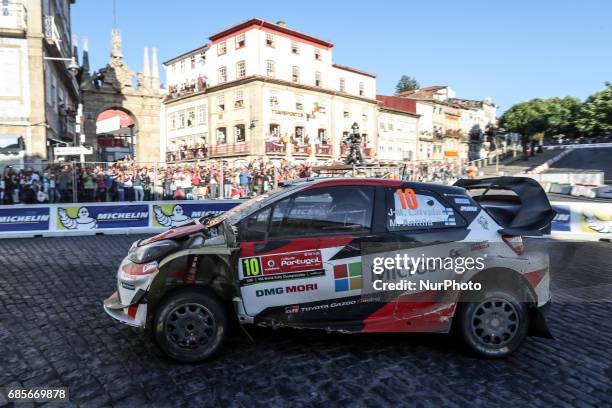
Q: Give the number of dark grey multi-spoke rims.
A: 2